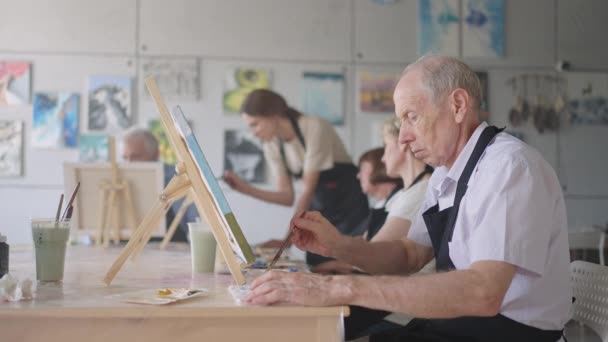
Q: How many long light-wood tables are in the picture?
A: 1